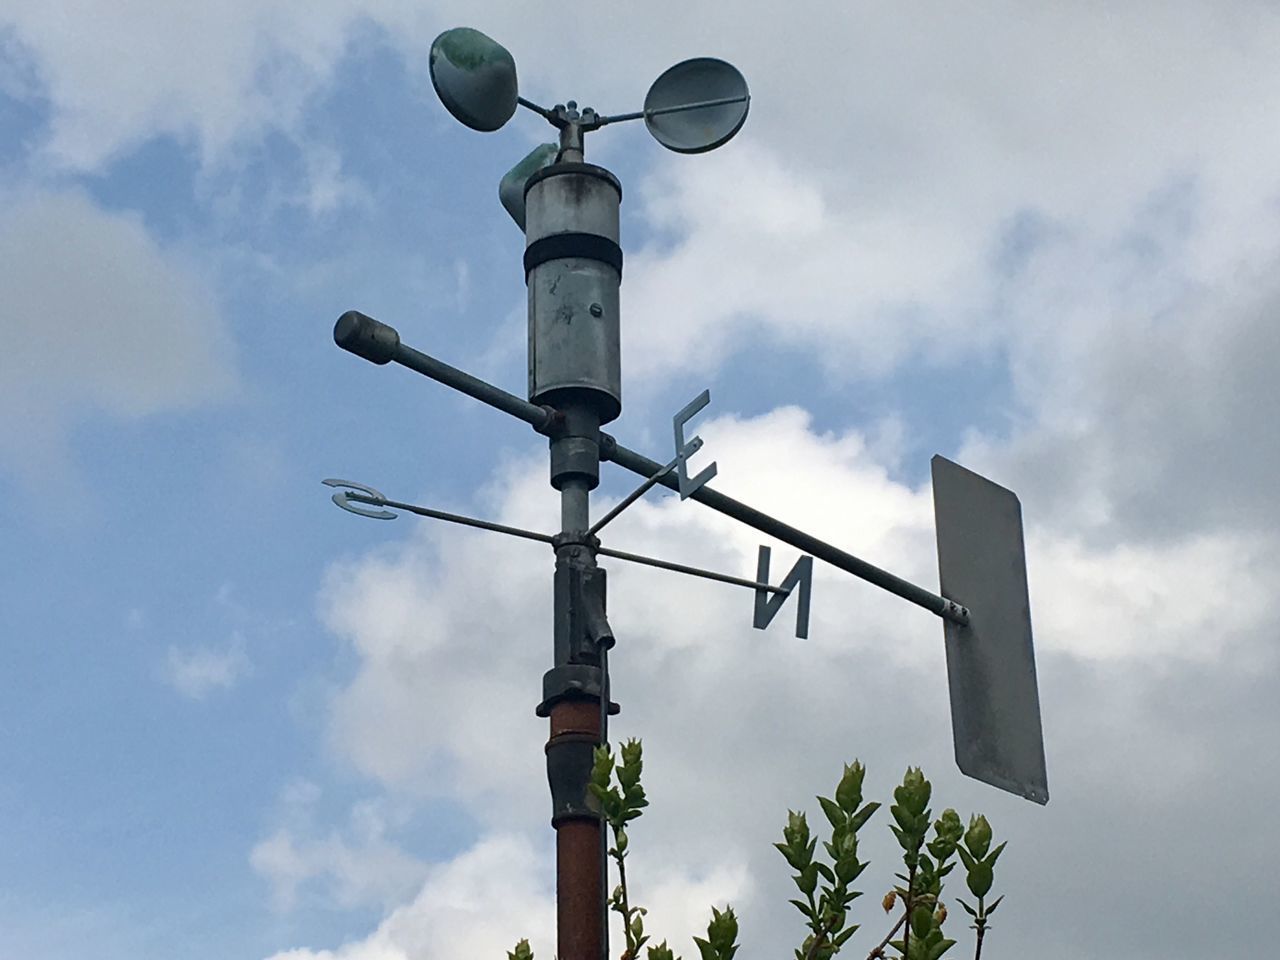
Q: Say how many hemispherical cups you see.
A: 3